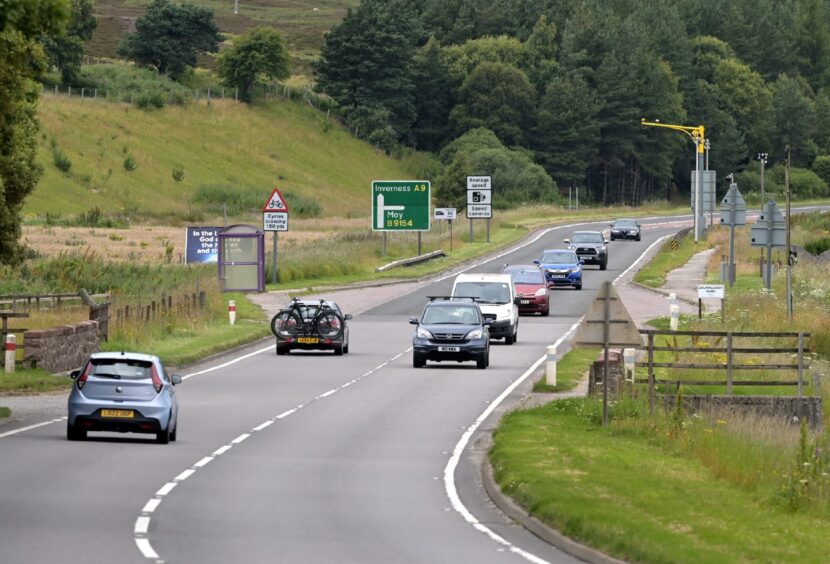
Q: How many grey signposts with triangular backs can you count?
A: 3